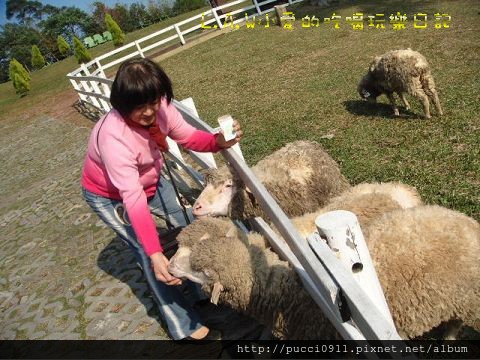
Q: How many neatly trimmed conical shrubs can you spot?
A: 5